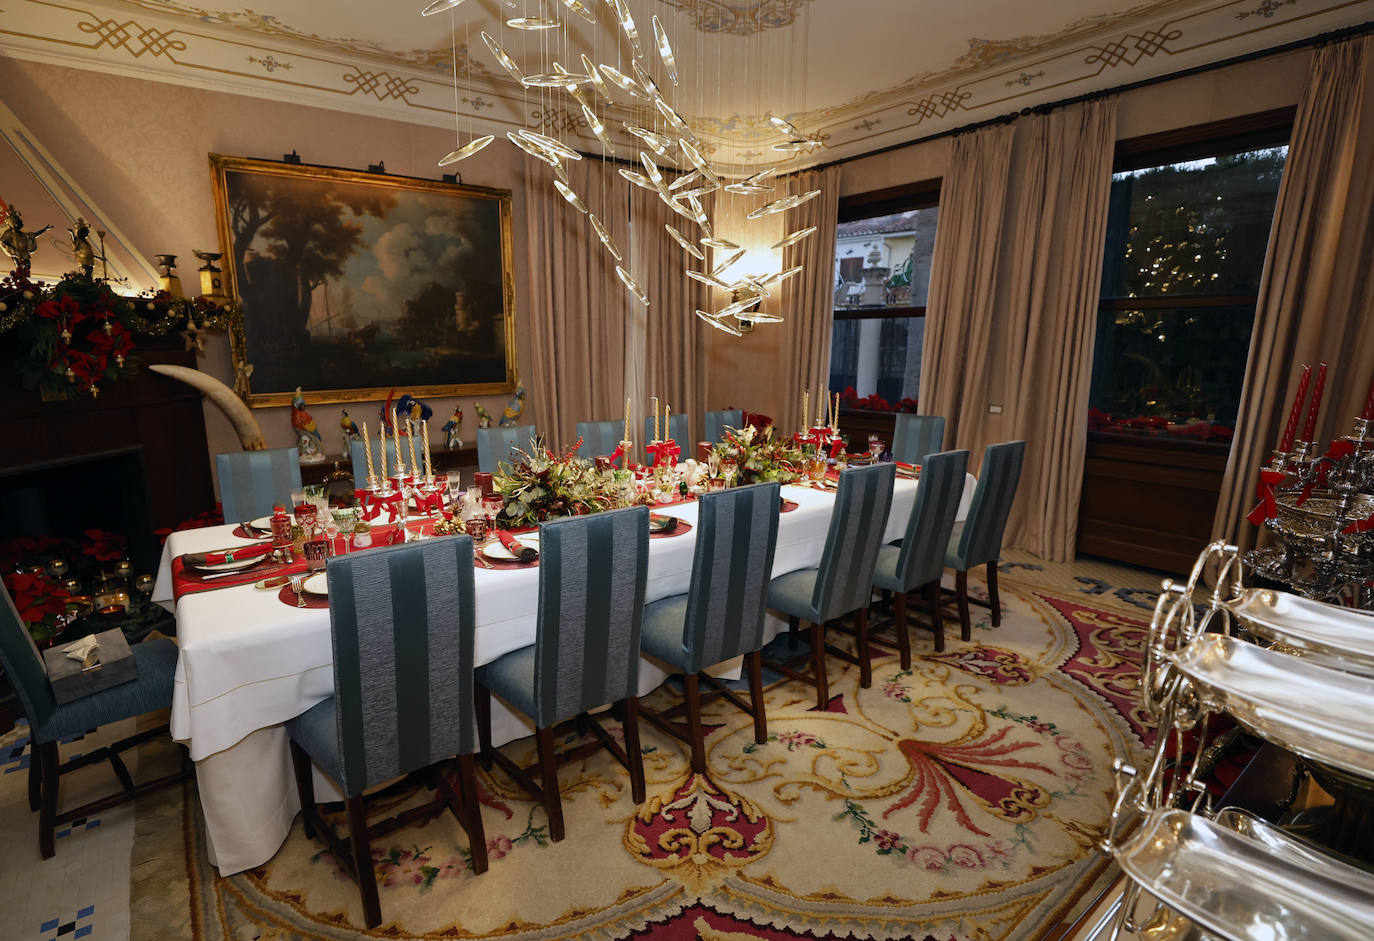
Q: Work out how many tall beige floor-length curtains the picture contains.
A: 6